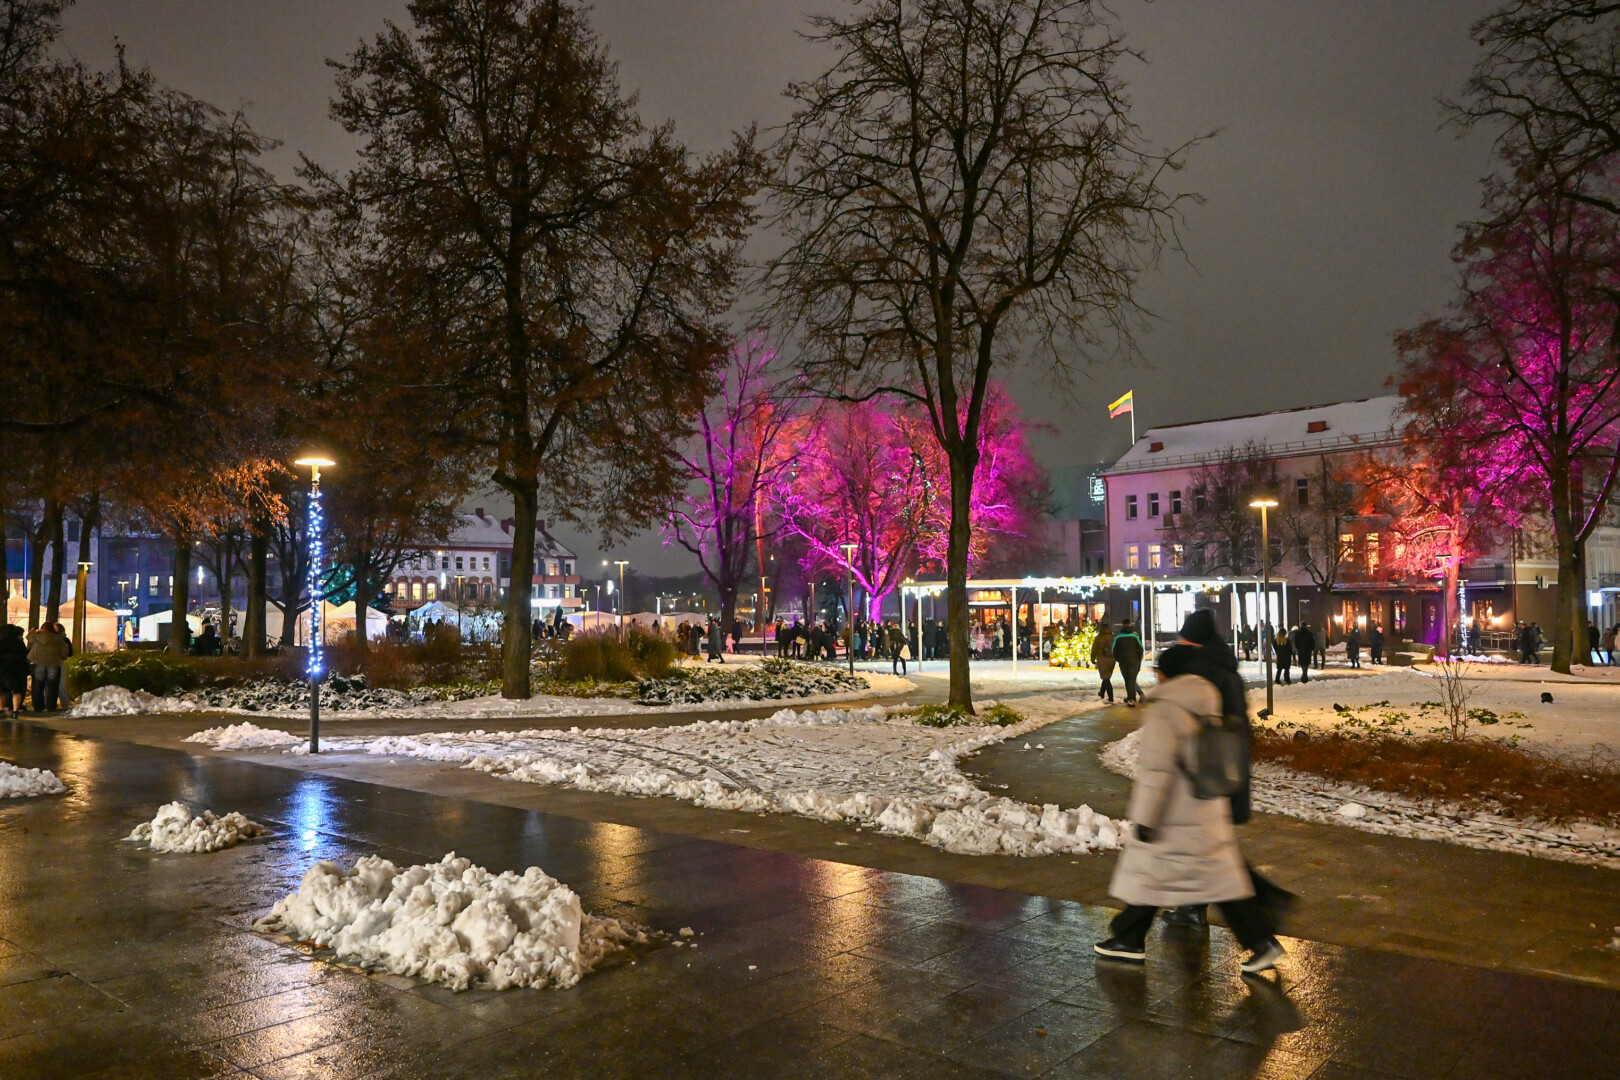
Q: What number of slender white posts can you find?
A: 9